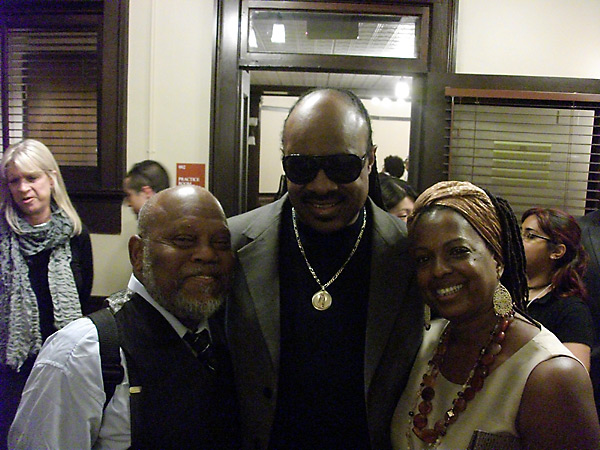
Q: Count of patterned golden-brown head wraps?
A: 1